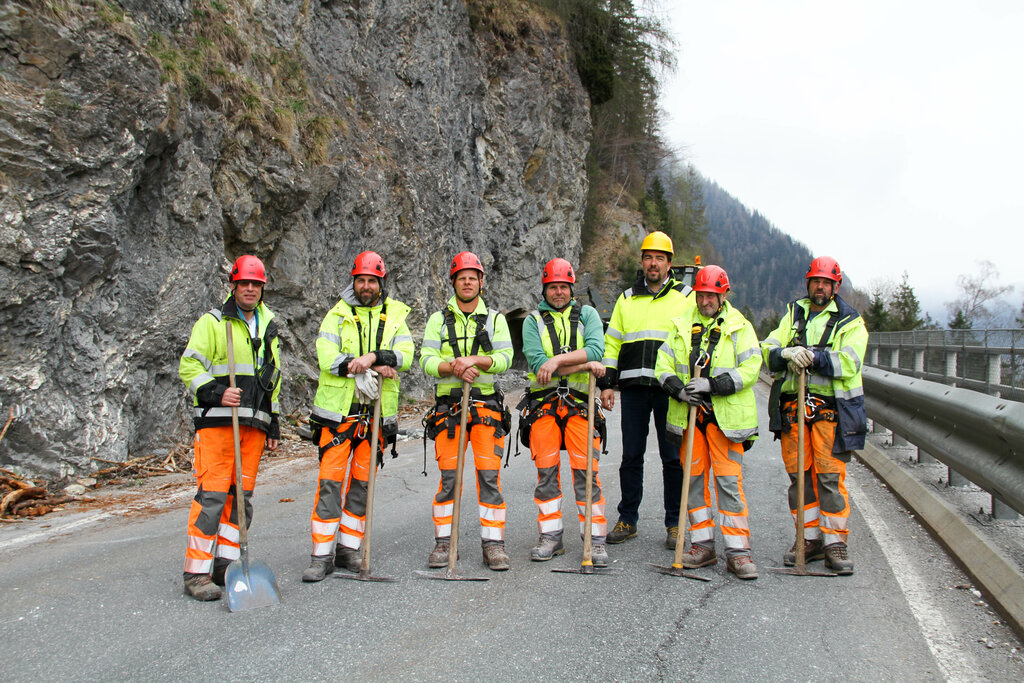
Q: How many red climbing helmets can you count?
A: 6